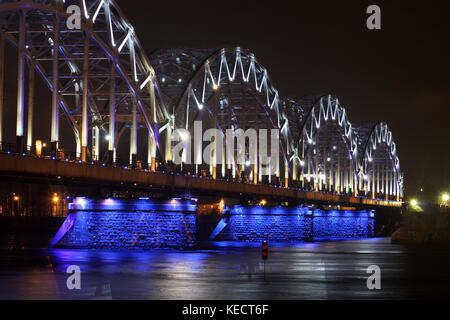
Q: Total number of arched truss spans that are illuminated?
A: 4